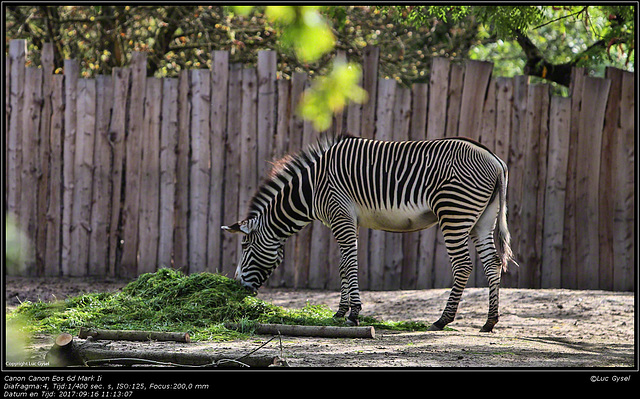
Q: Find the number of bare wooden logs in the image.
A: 3